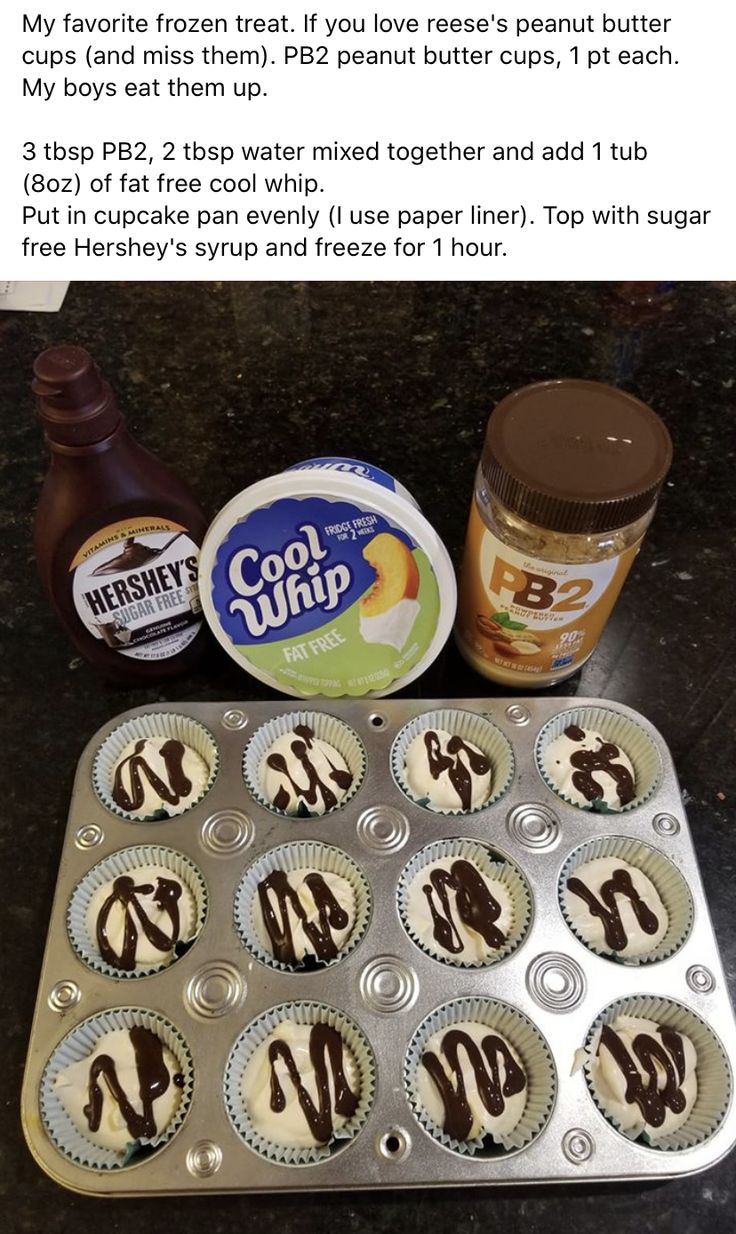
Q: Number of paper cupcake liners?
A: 12